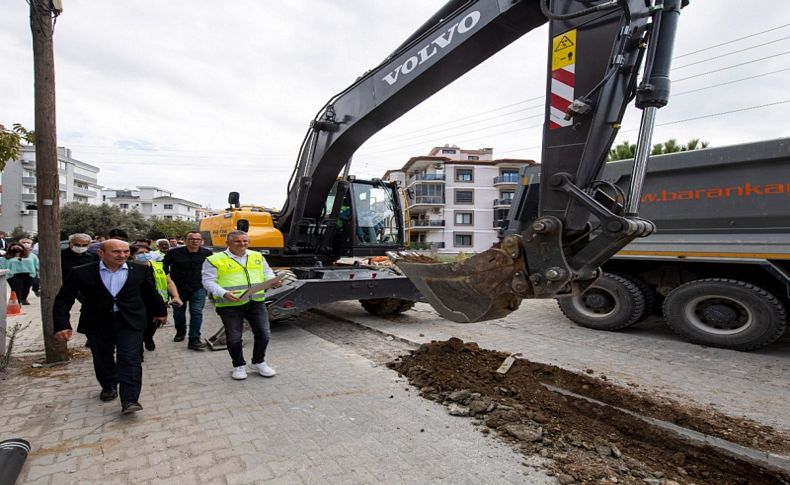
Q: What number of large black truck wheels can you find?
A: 2